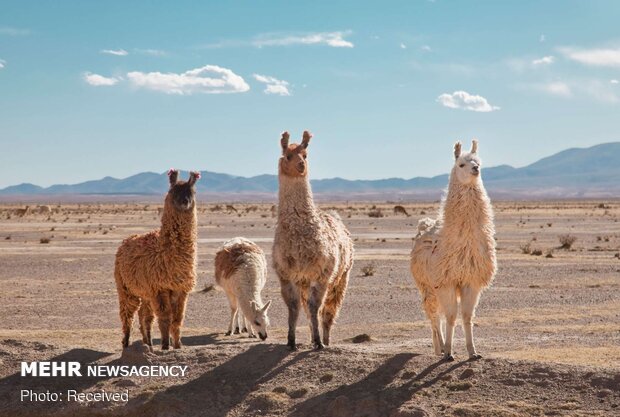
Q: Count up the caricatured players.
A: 0